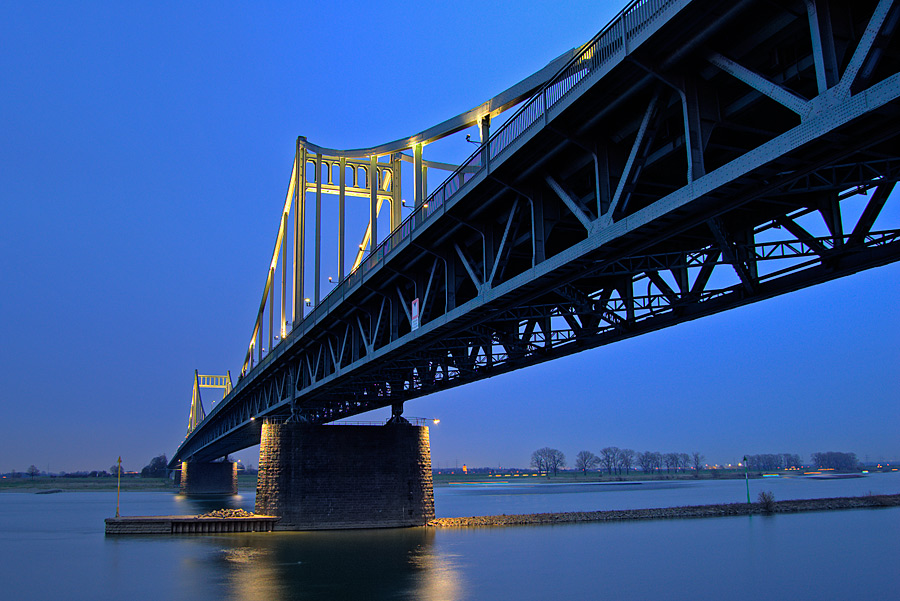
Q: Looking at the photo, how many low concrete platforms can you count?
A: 1